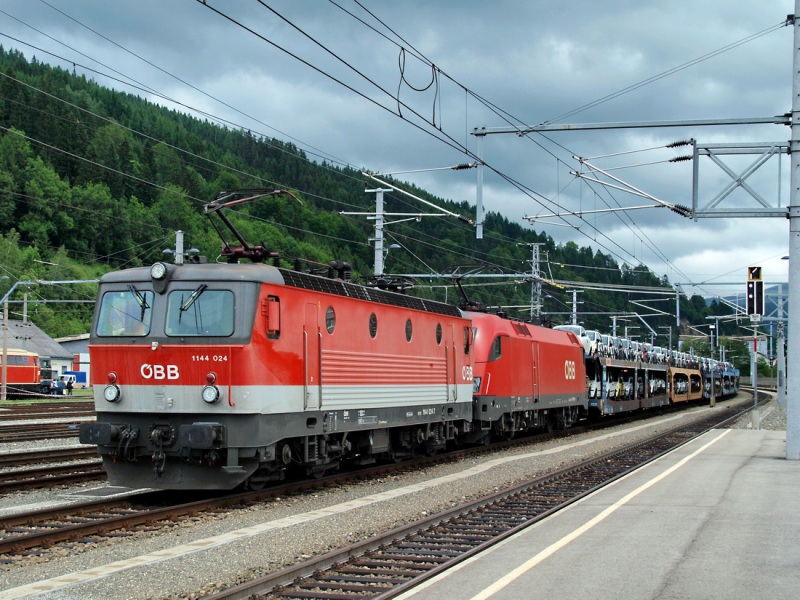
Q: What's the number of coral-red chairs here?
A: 0